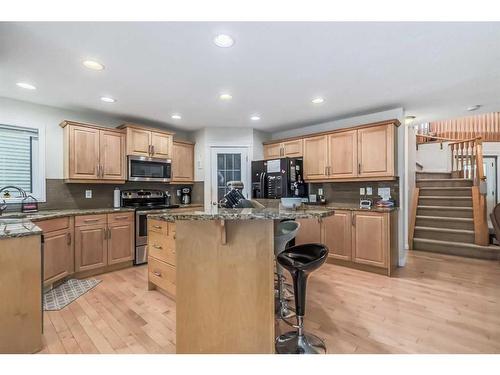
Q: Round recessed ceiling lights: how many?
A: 8